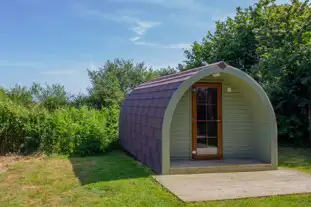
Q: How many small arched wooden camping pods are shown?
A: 1